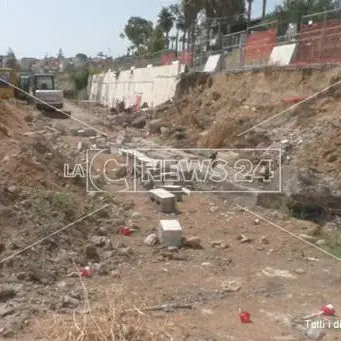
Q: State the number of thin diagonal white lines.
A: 4